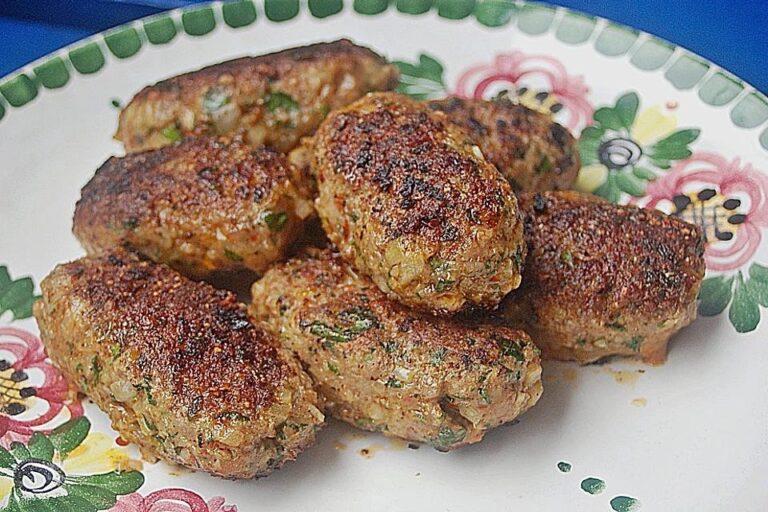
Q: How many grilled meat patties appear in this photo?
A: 7